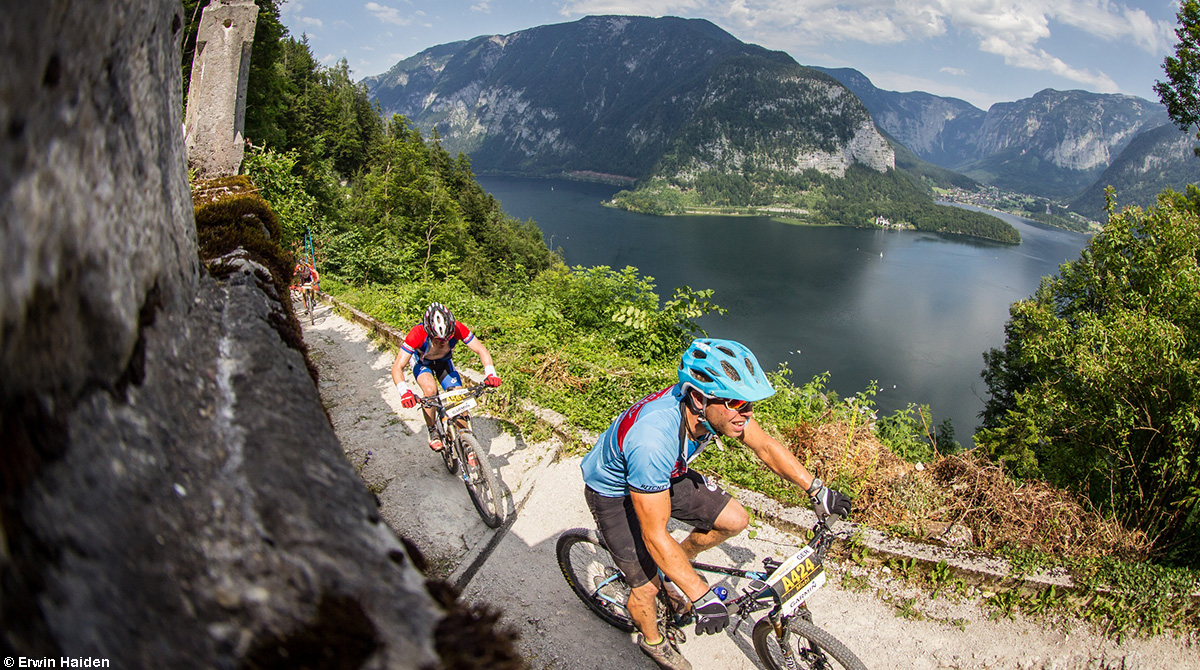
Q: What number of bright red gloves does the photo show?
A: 2